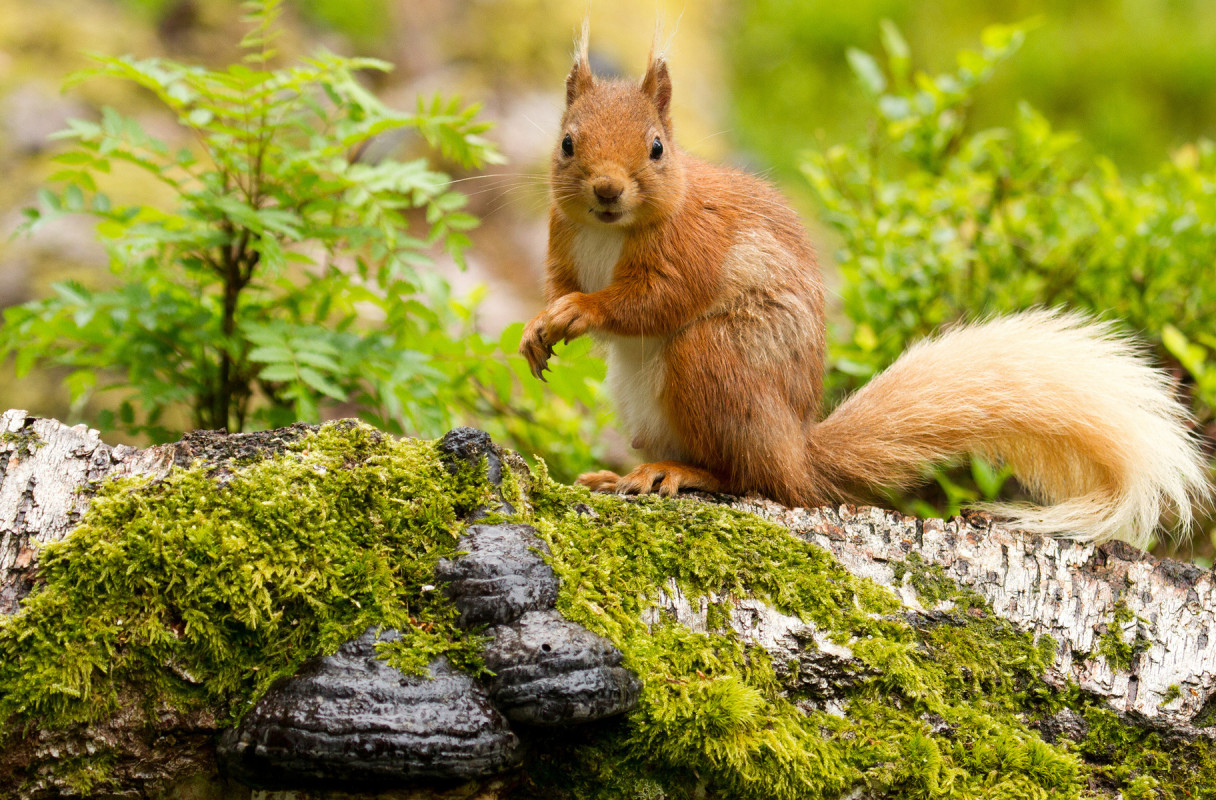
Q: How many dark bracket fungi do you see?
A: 3